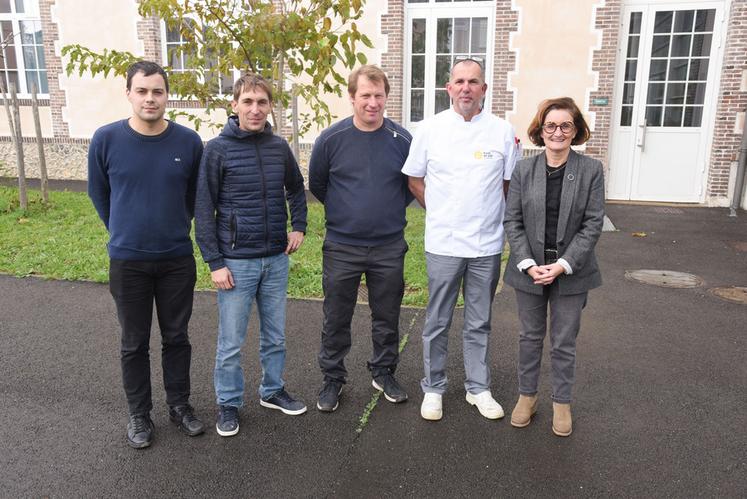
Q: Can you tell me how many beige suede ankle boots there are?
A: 2